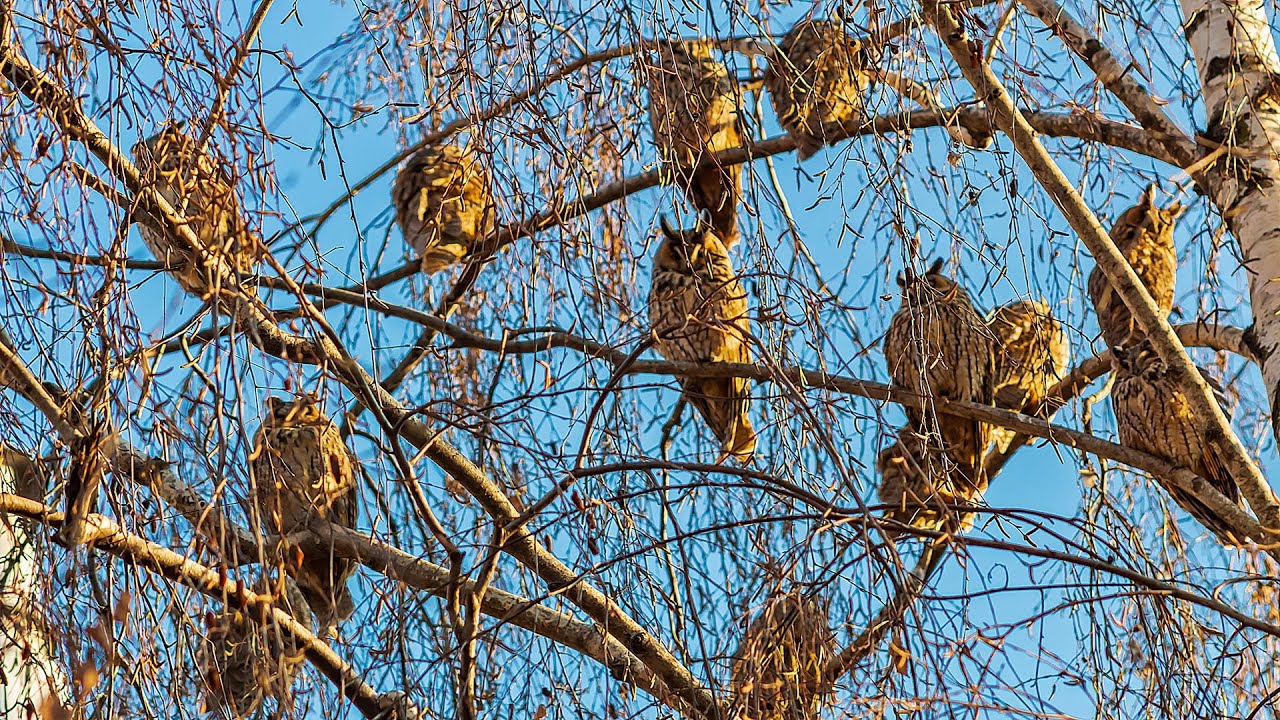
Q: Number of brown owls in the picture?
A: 13